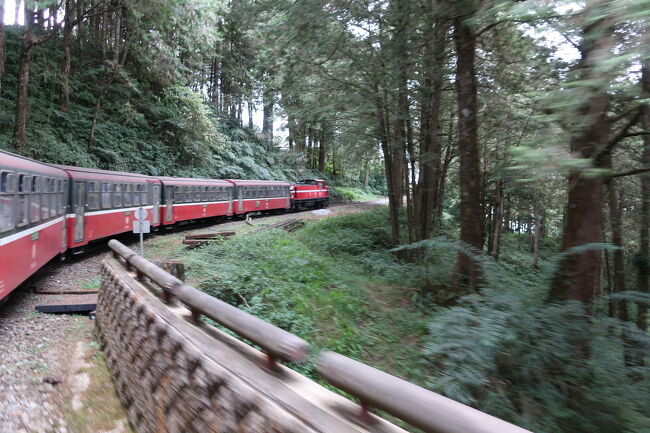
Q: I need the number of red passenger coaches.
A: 4